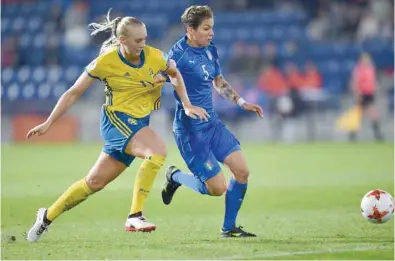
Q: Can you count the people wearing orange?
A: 3